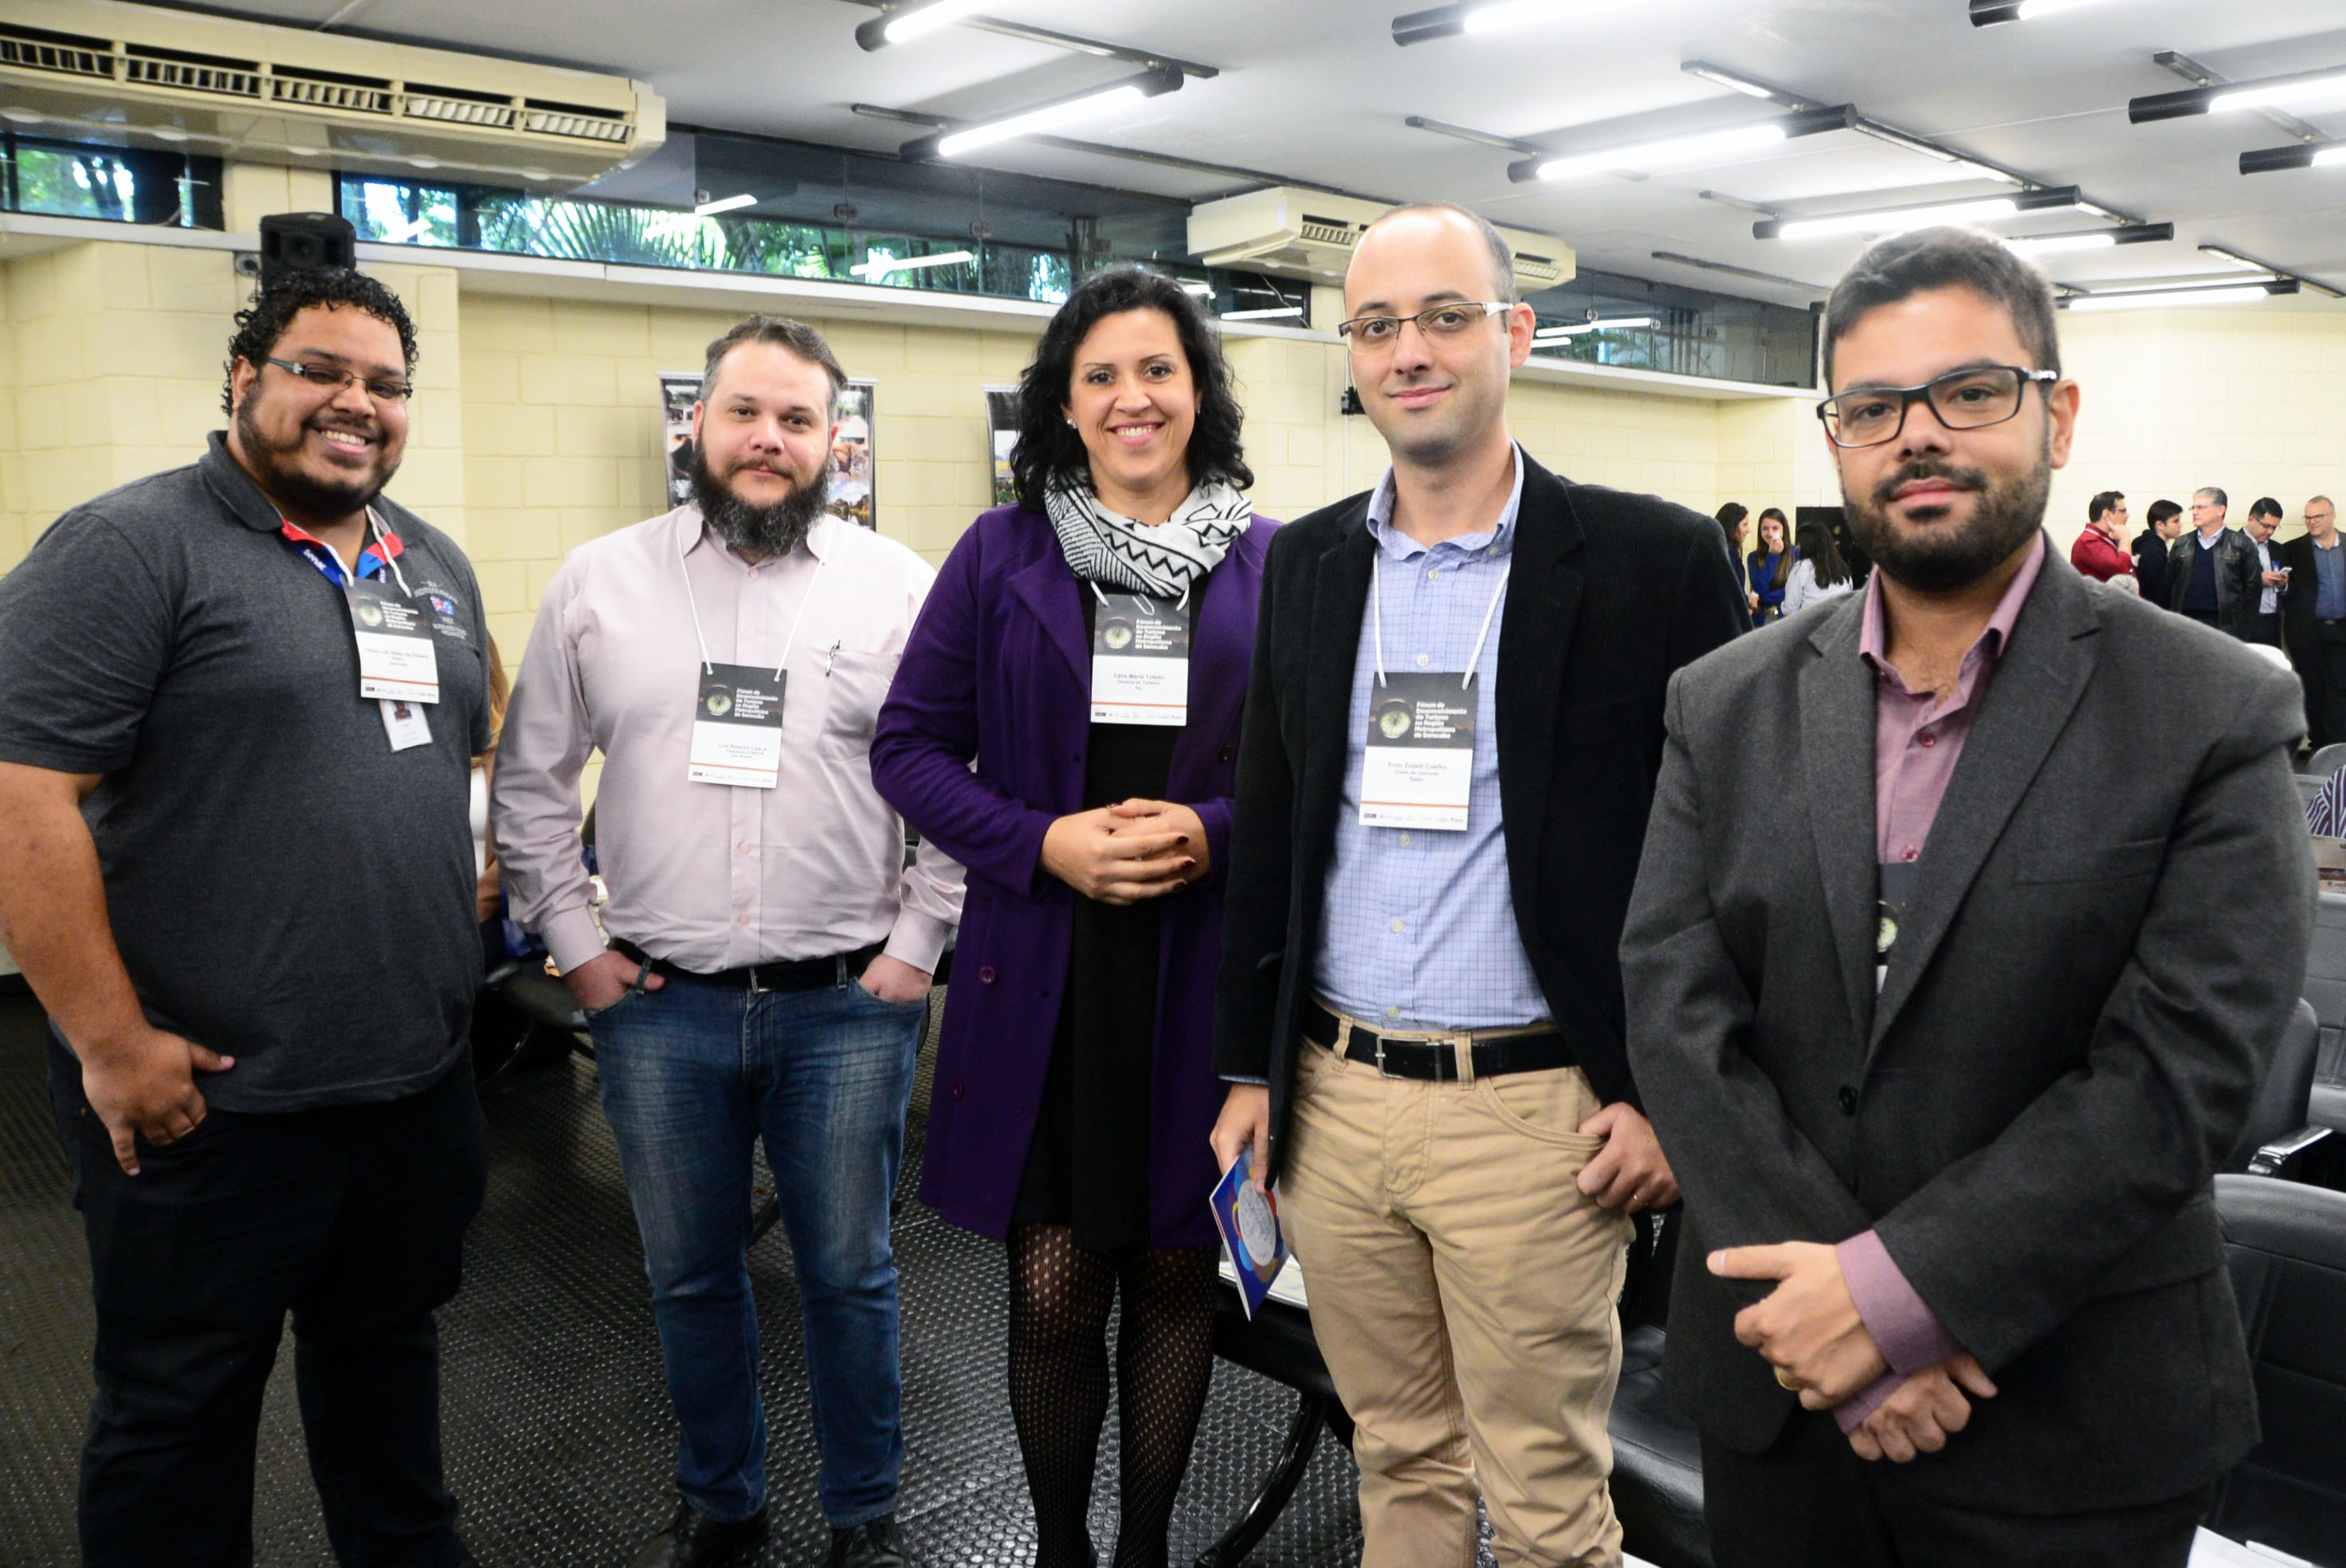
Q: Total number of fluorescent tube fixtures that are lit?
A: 10